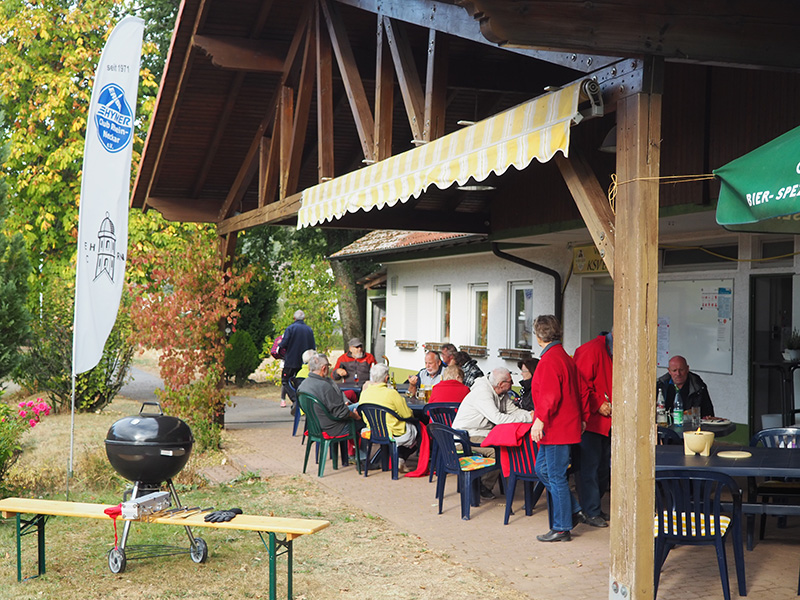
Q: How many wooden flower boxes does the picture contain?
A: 4